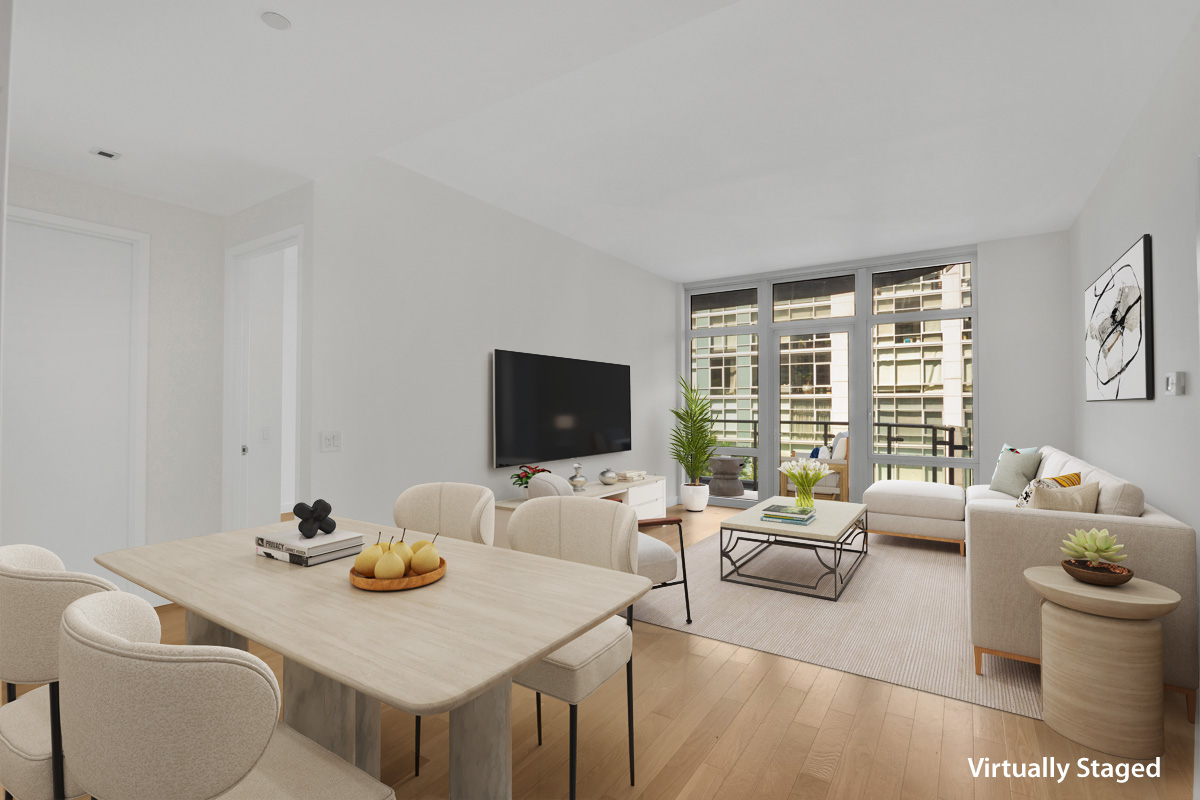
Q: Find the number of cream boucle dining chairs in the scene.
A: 4